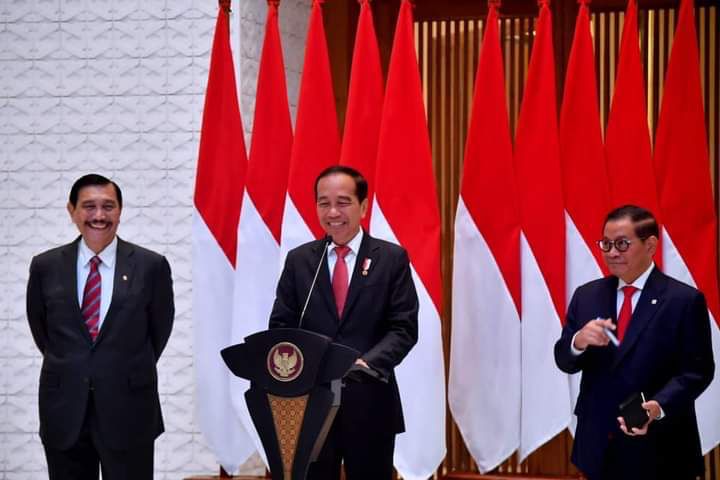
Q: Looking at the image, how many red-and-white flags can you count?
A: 10